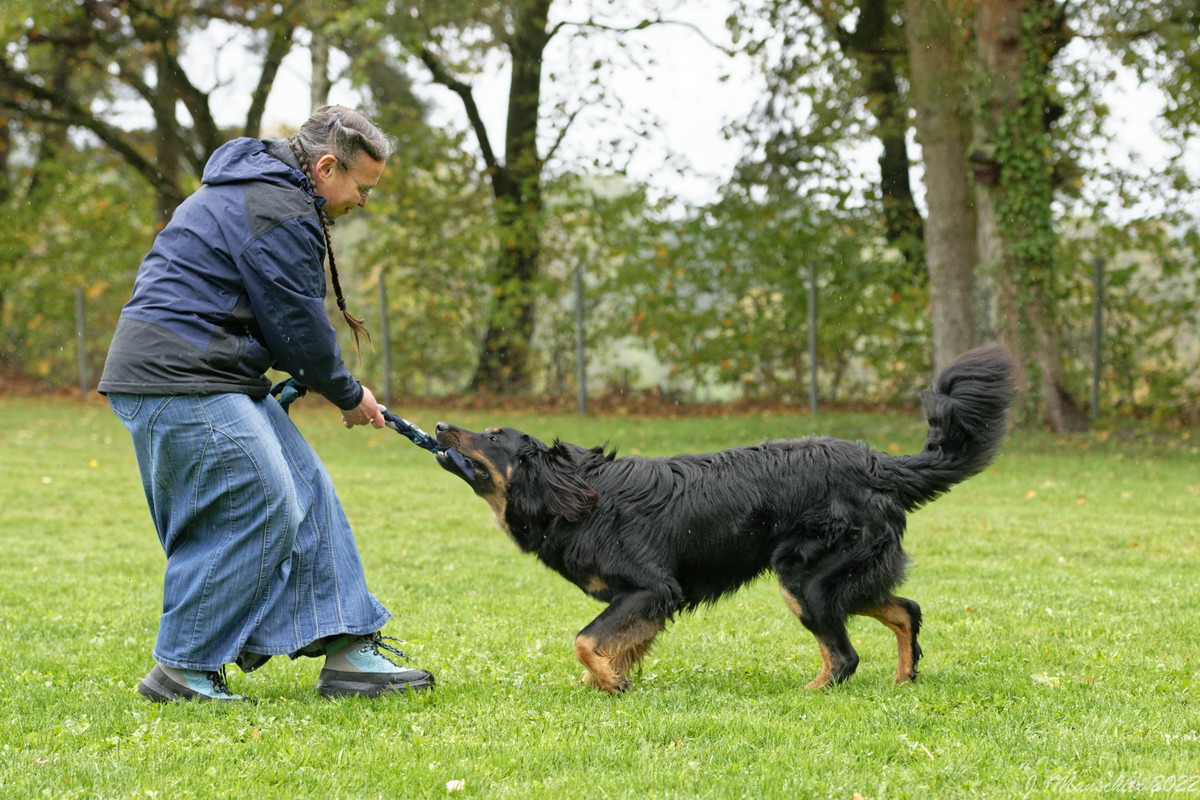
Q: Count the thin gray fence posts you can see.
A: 5